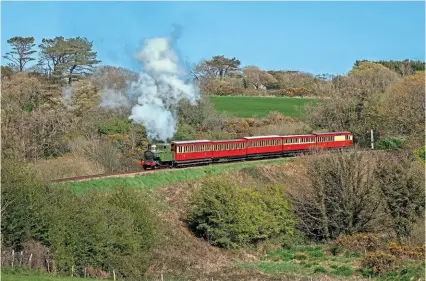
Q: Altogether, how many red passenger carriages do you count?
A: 5